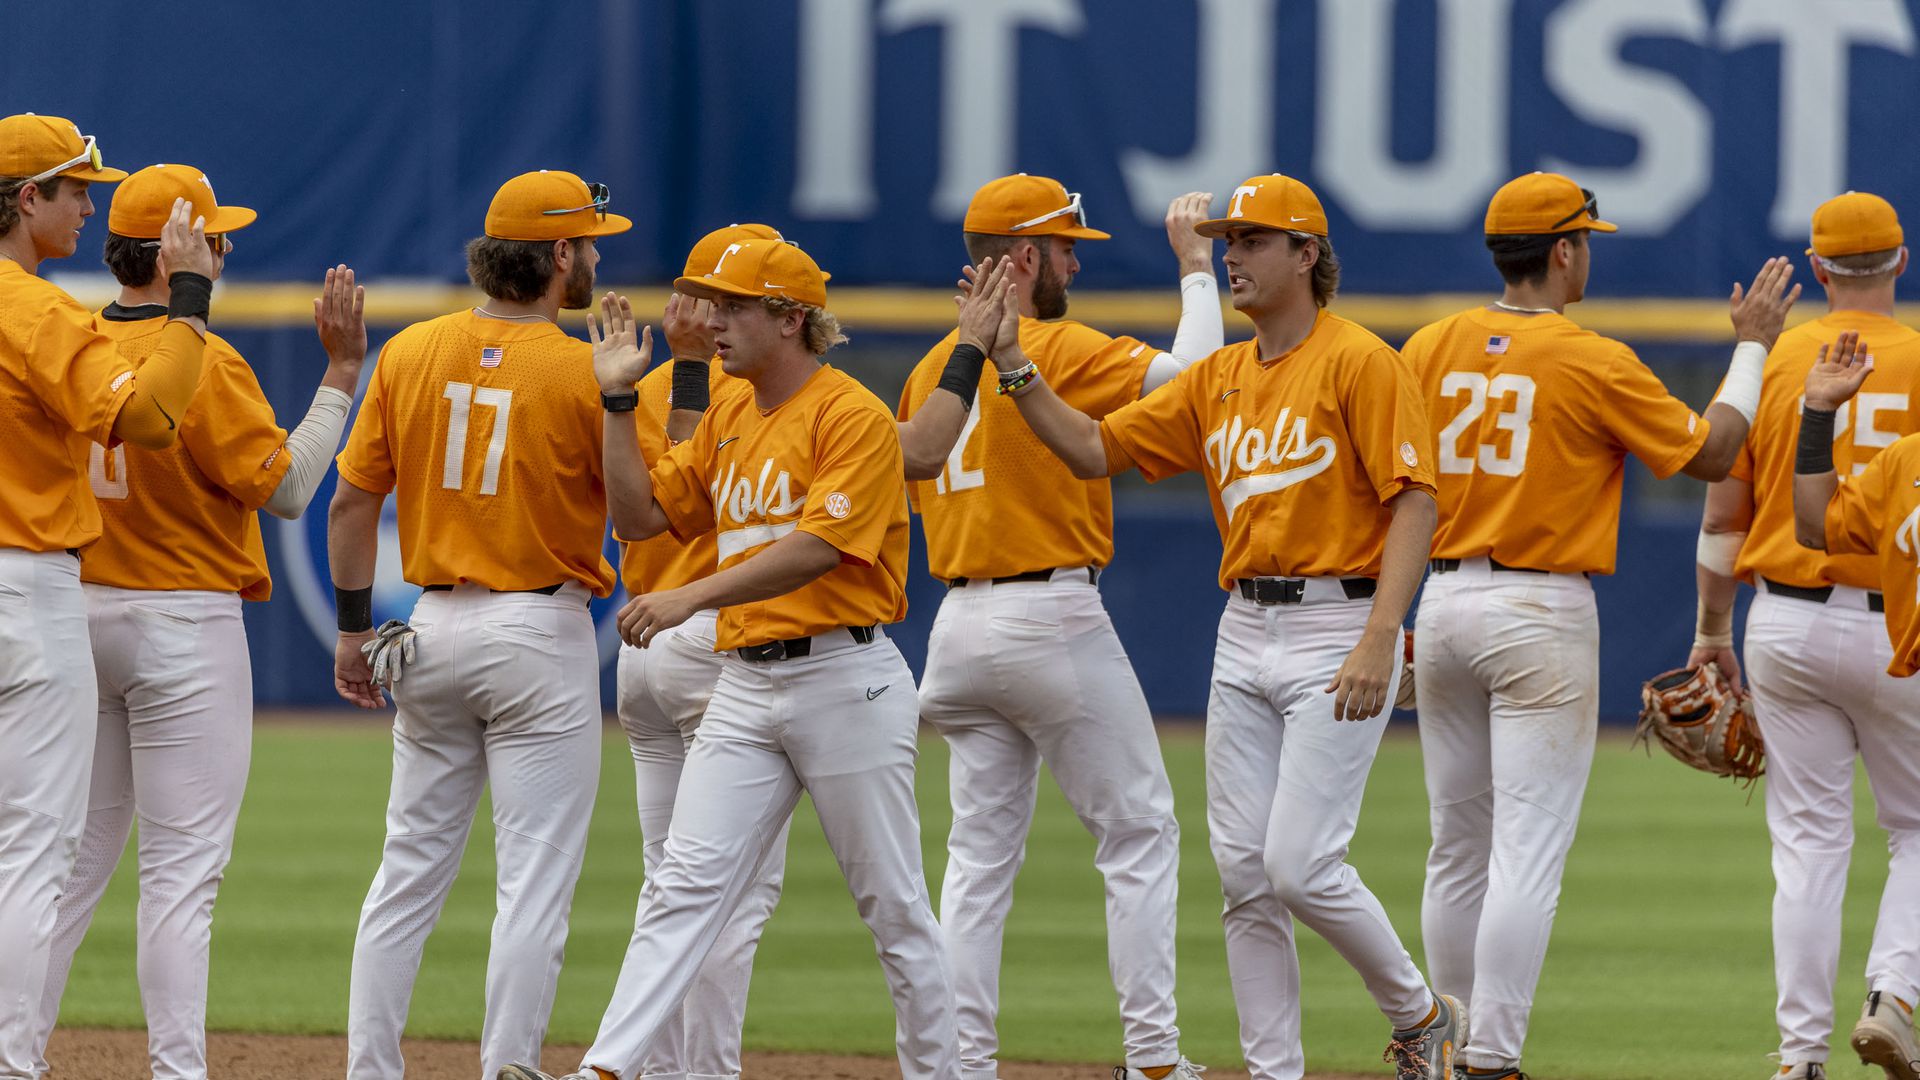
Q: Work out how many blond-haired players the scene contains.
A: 1